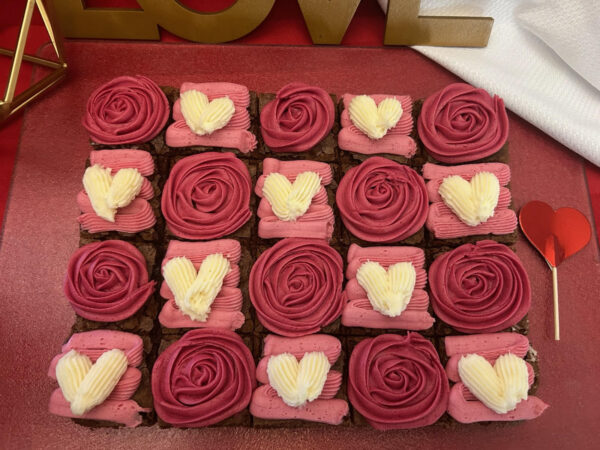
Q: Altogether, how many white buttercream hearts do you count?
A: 10